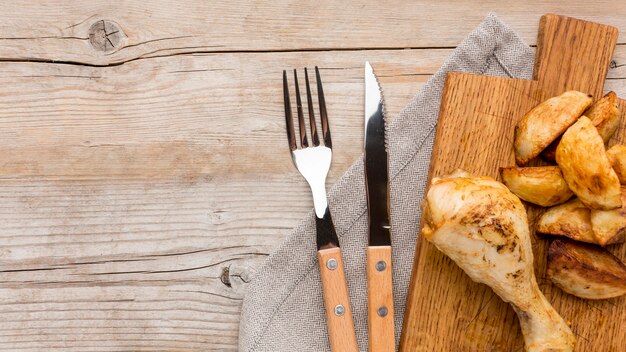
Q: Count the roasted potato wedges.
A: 8